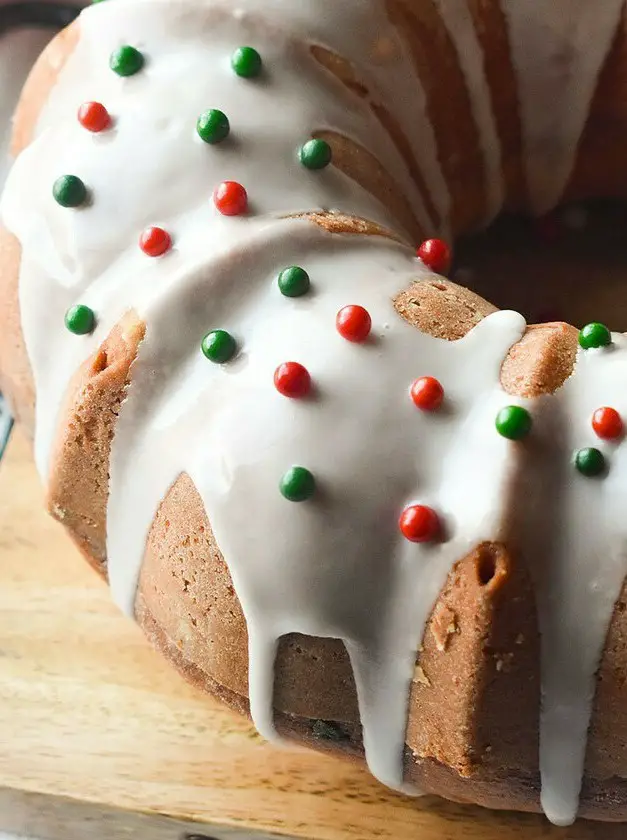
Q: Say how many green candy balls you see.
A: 12